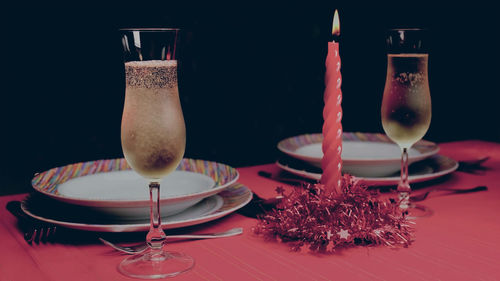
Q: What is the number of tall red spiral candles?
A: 1